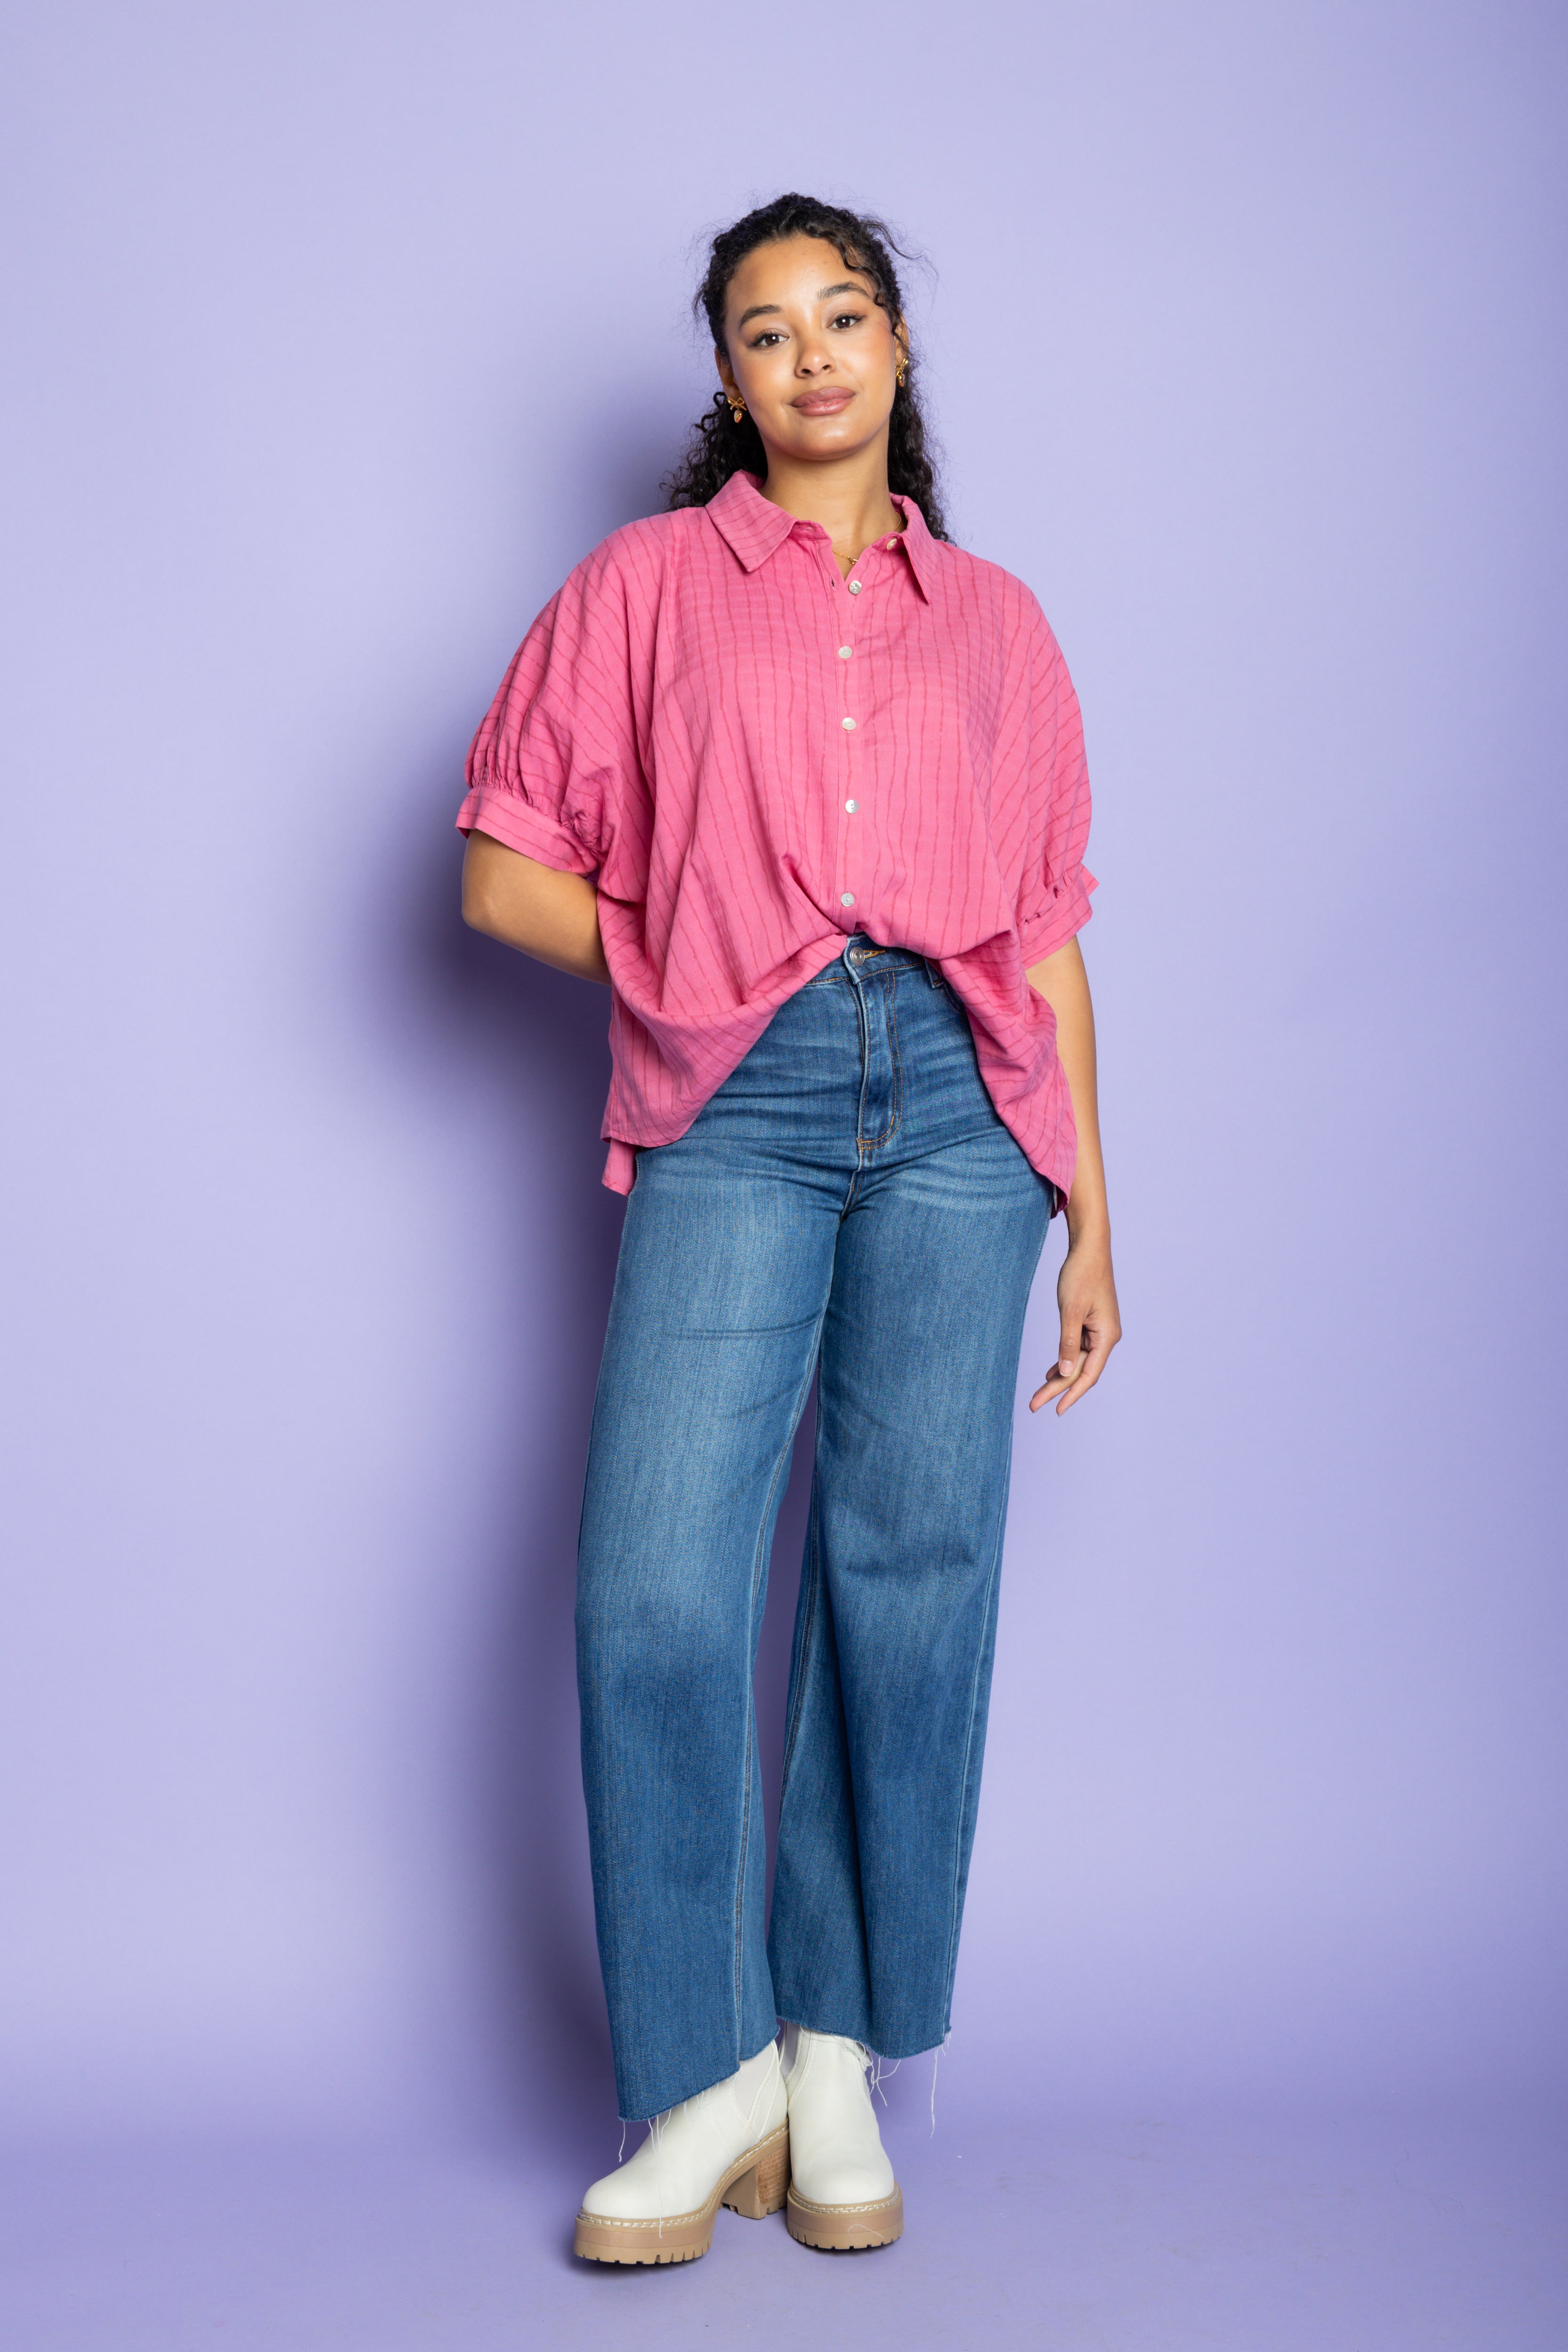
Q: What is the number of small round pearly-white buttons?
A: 6